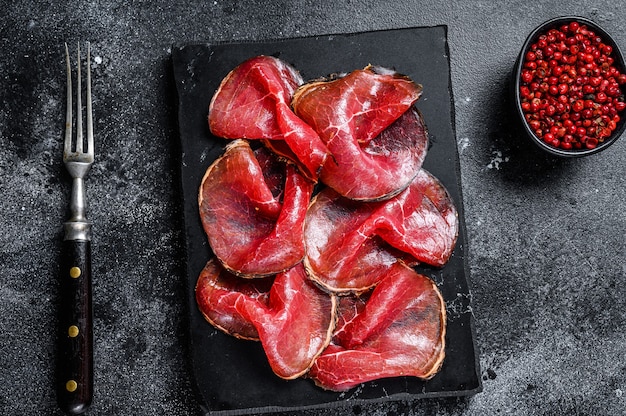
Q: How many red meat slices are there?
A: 6